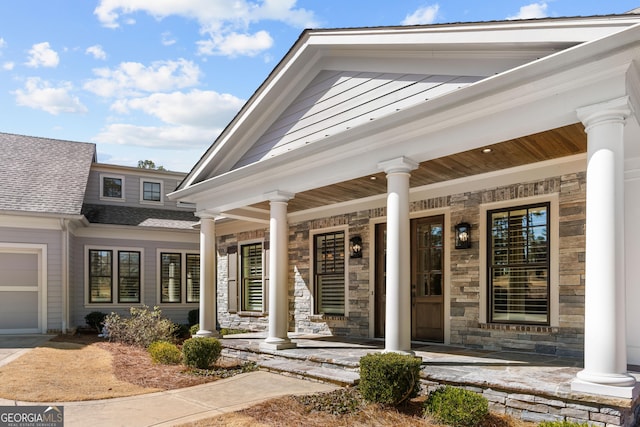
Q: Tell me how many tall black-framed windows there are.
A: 7